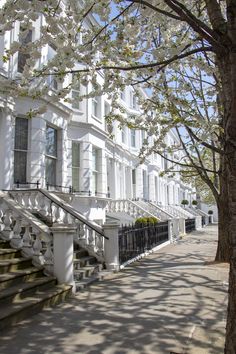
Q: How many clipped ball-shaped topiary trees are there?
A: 3